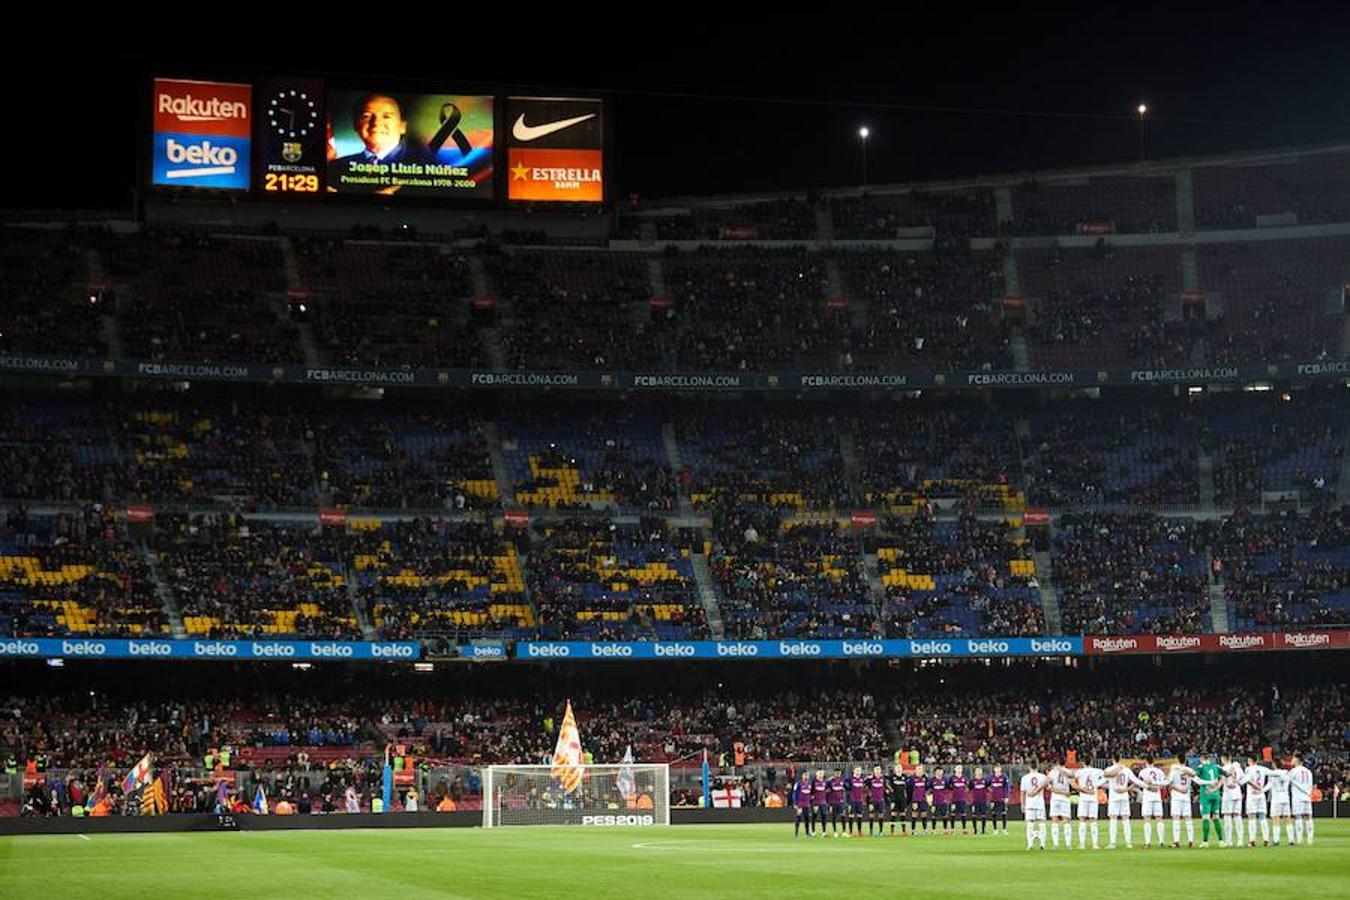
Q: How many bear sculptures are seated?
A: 0